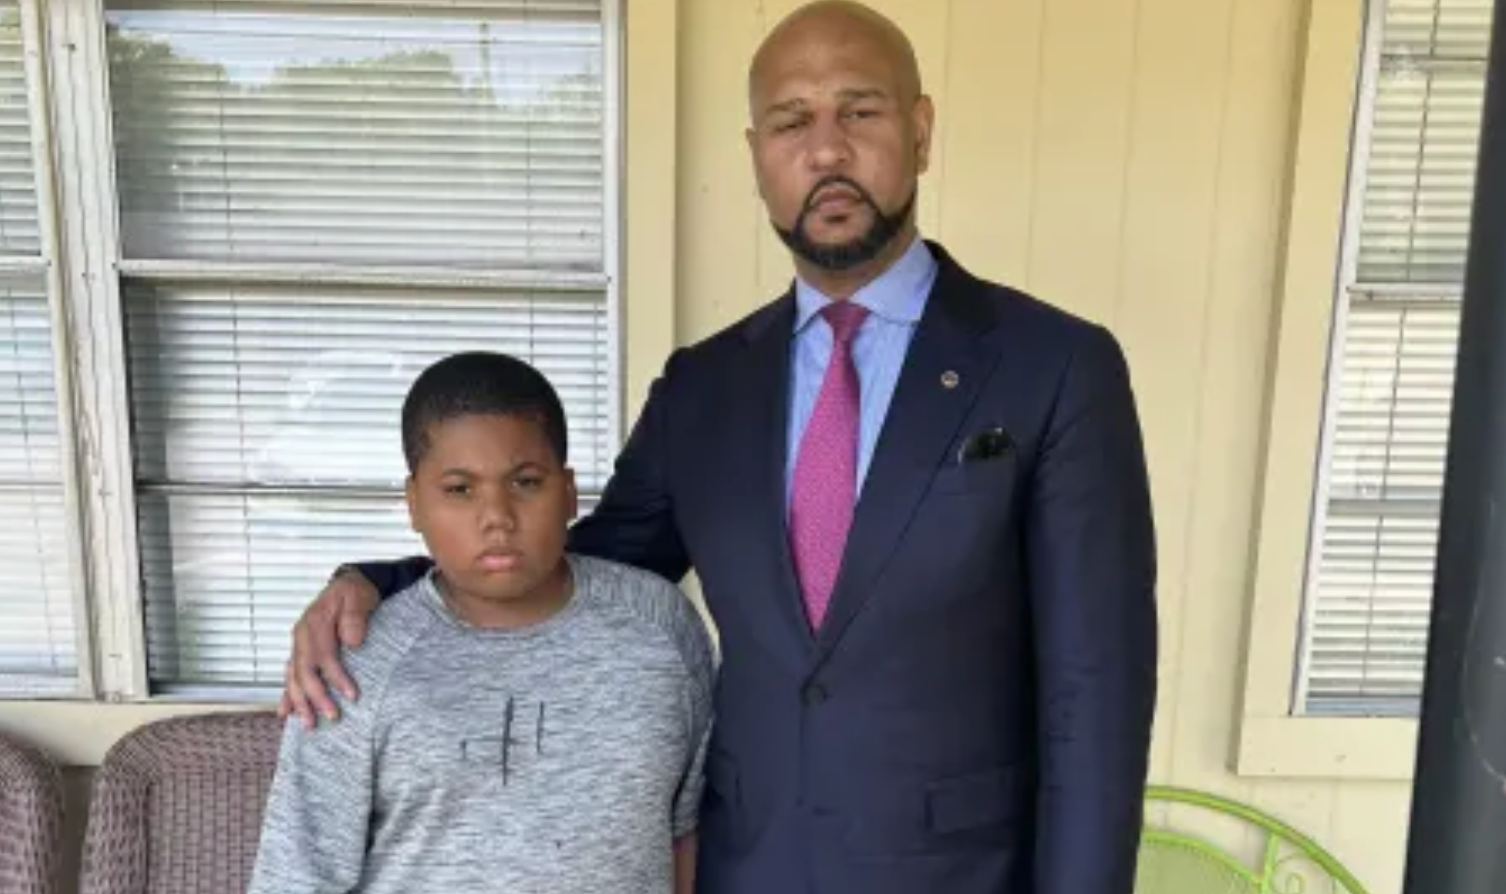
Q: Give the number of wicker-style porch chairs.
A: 2